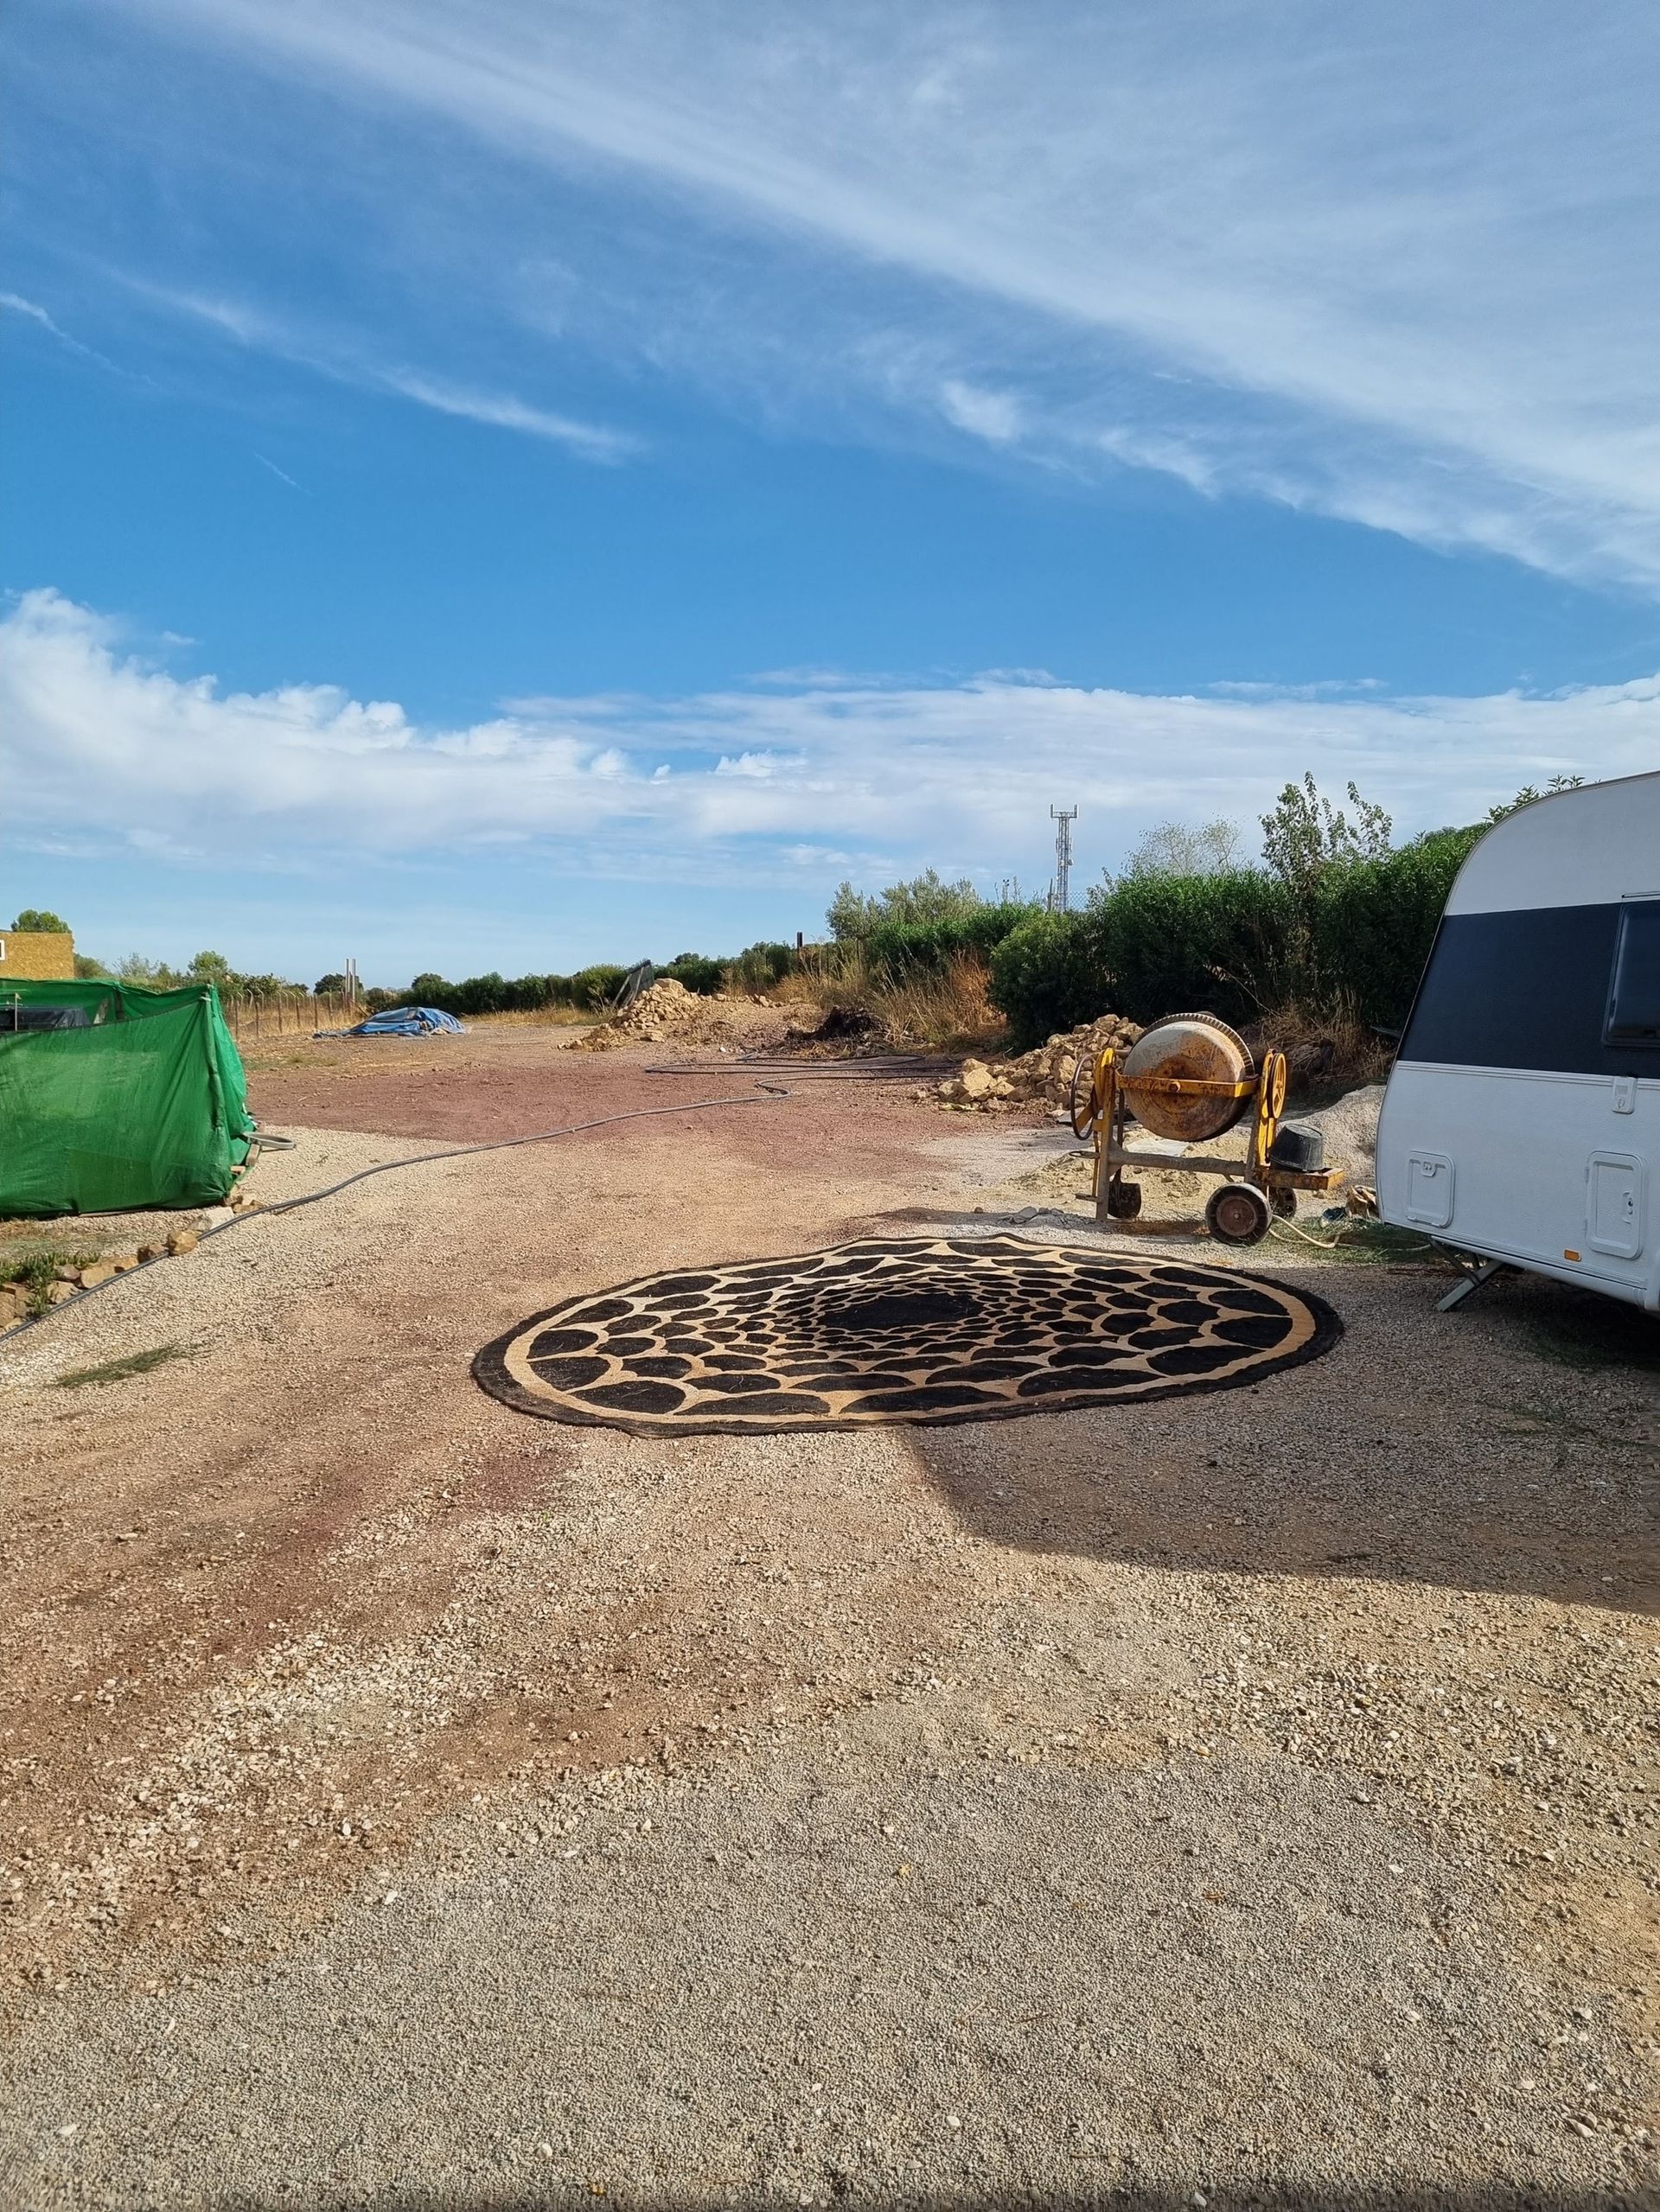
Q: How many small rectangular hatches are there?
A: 2